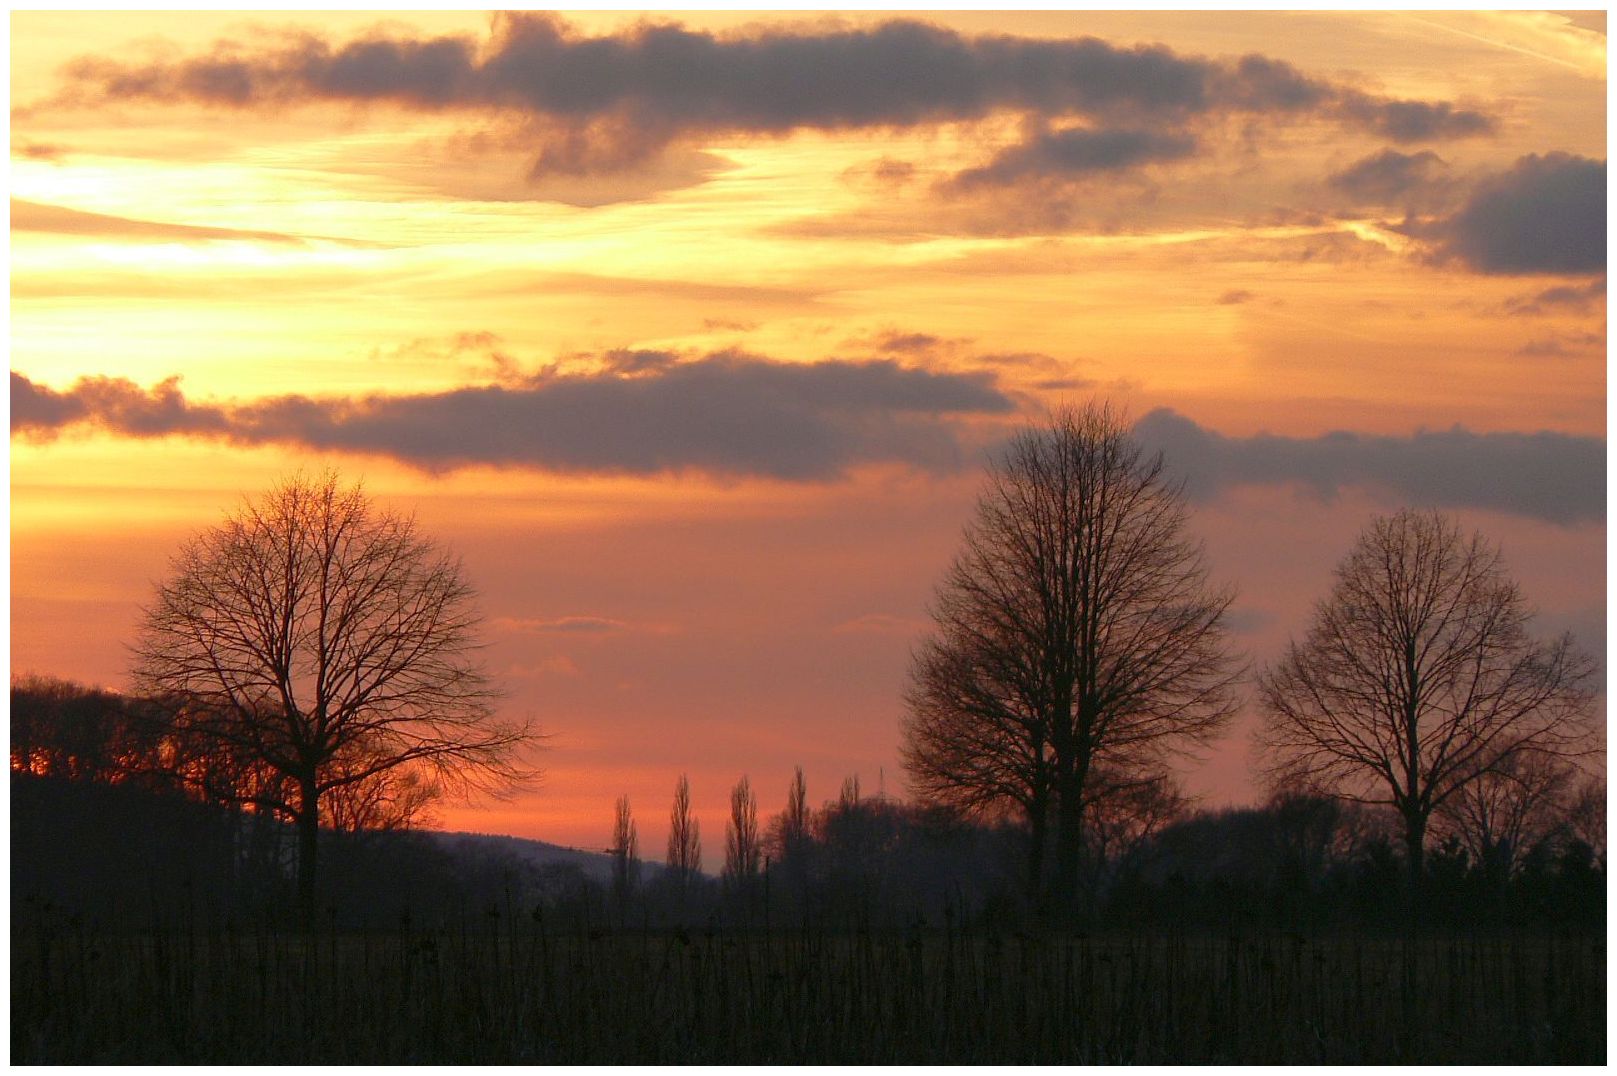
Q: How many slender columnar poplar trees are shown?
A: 5